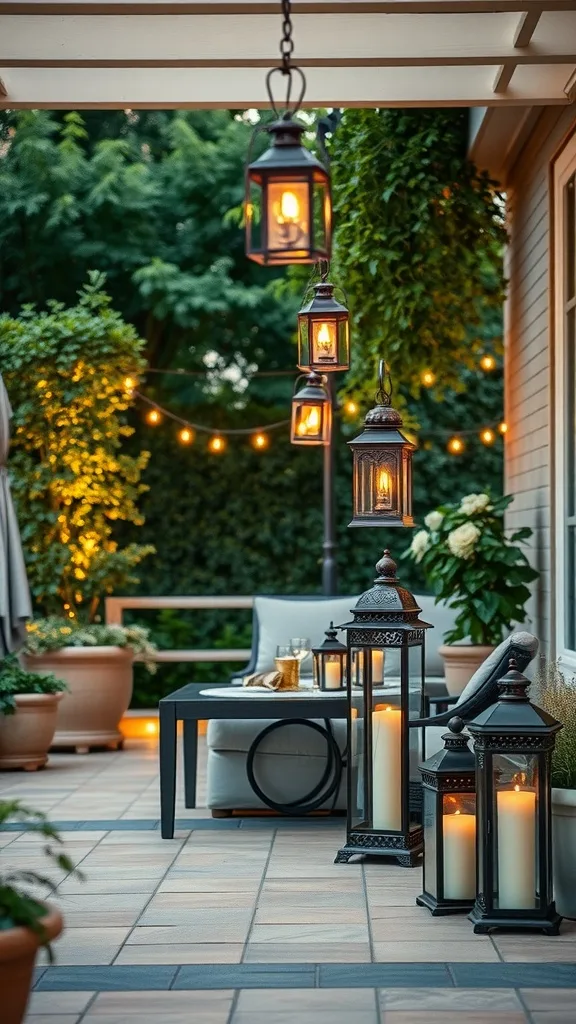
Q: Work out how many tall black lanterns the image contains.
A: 3